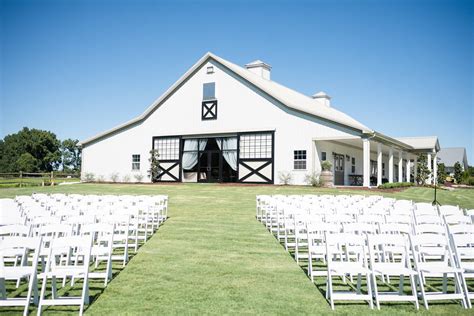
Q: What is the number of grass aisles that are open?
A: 1